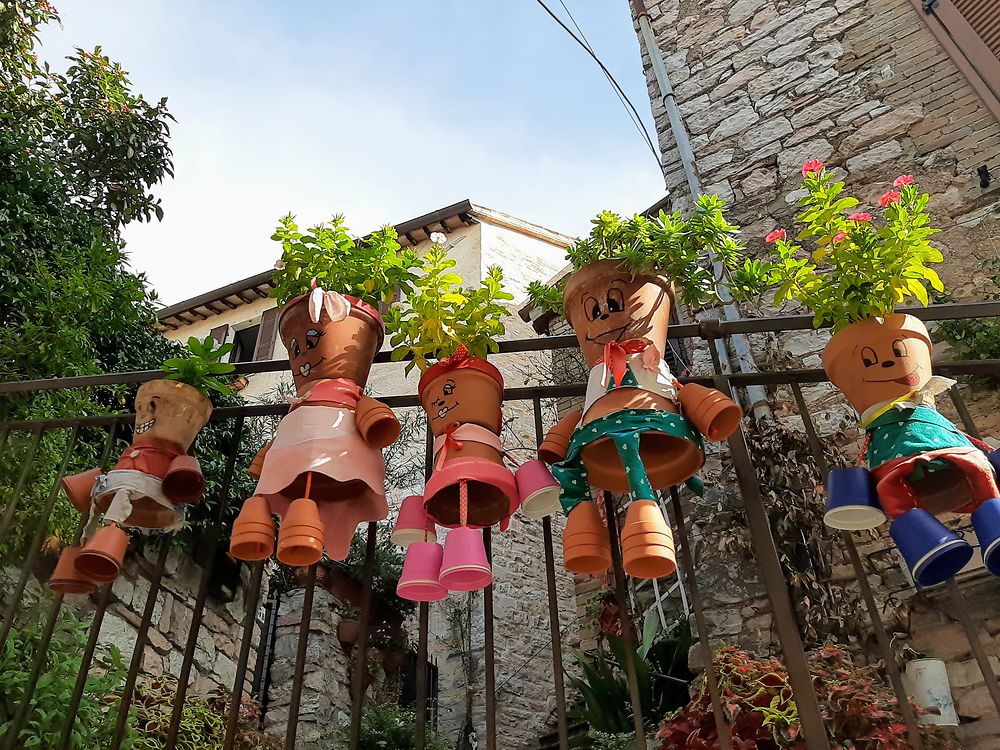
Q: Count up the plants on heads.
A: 5